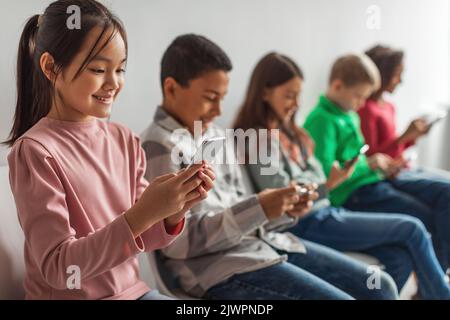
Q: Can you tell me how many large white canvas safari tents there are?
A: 0